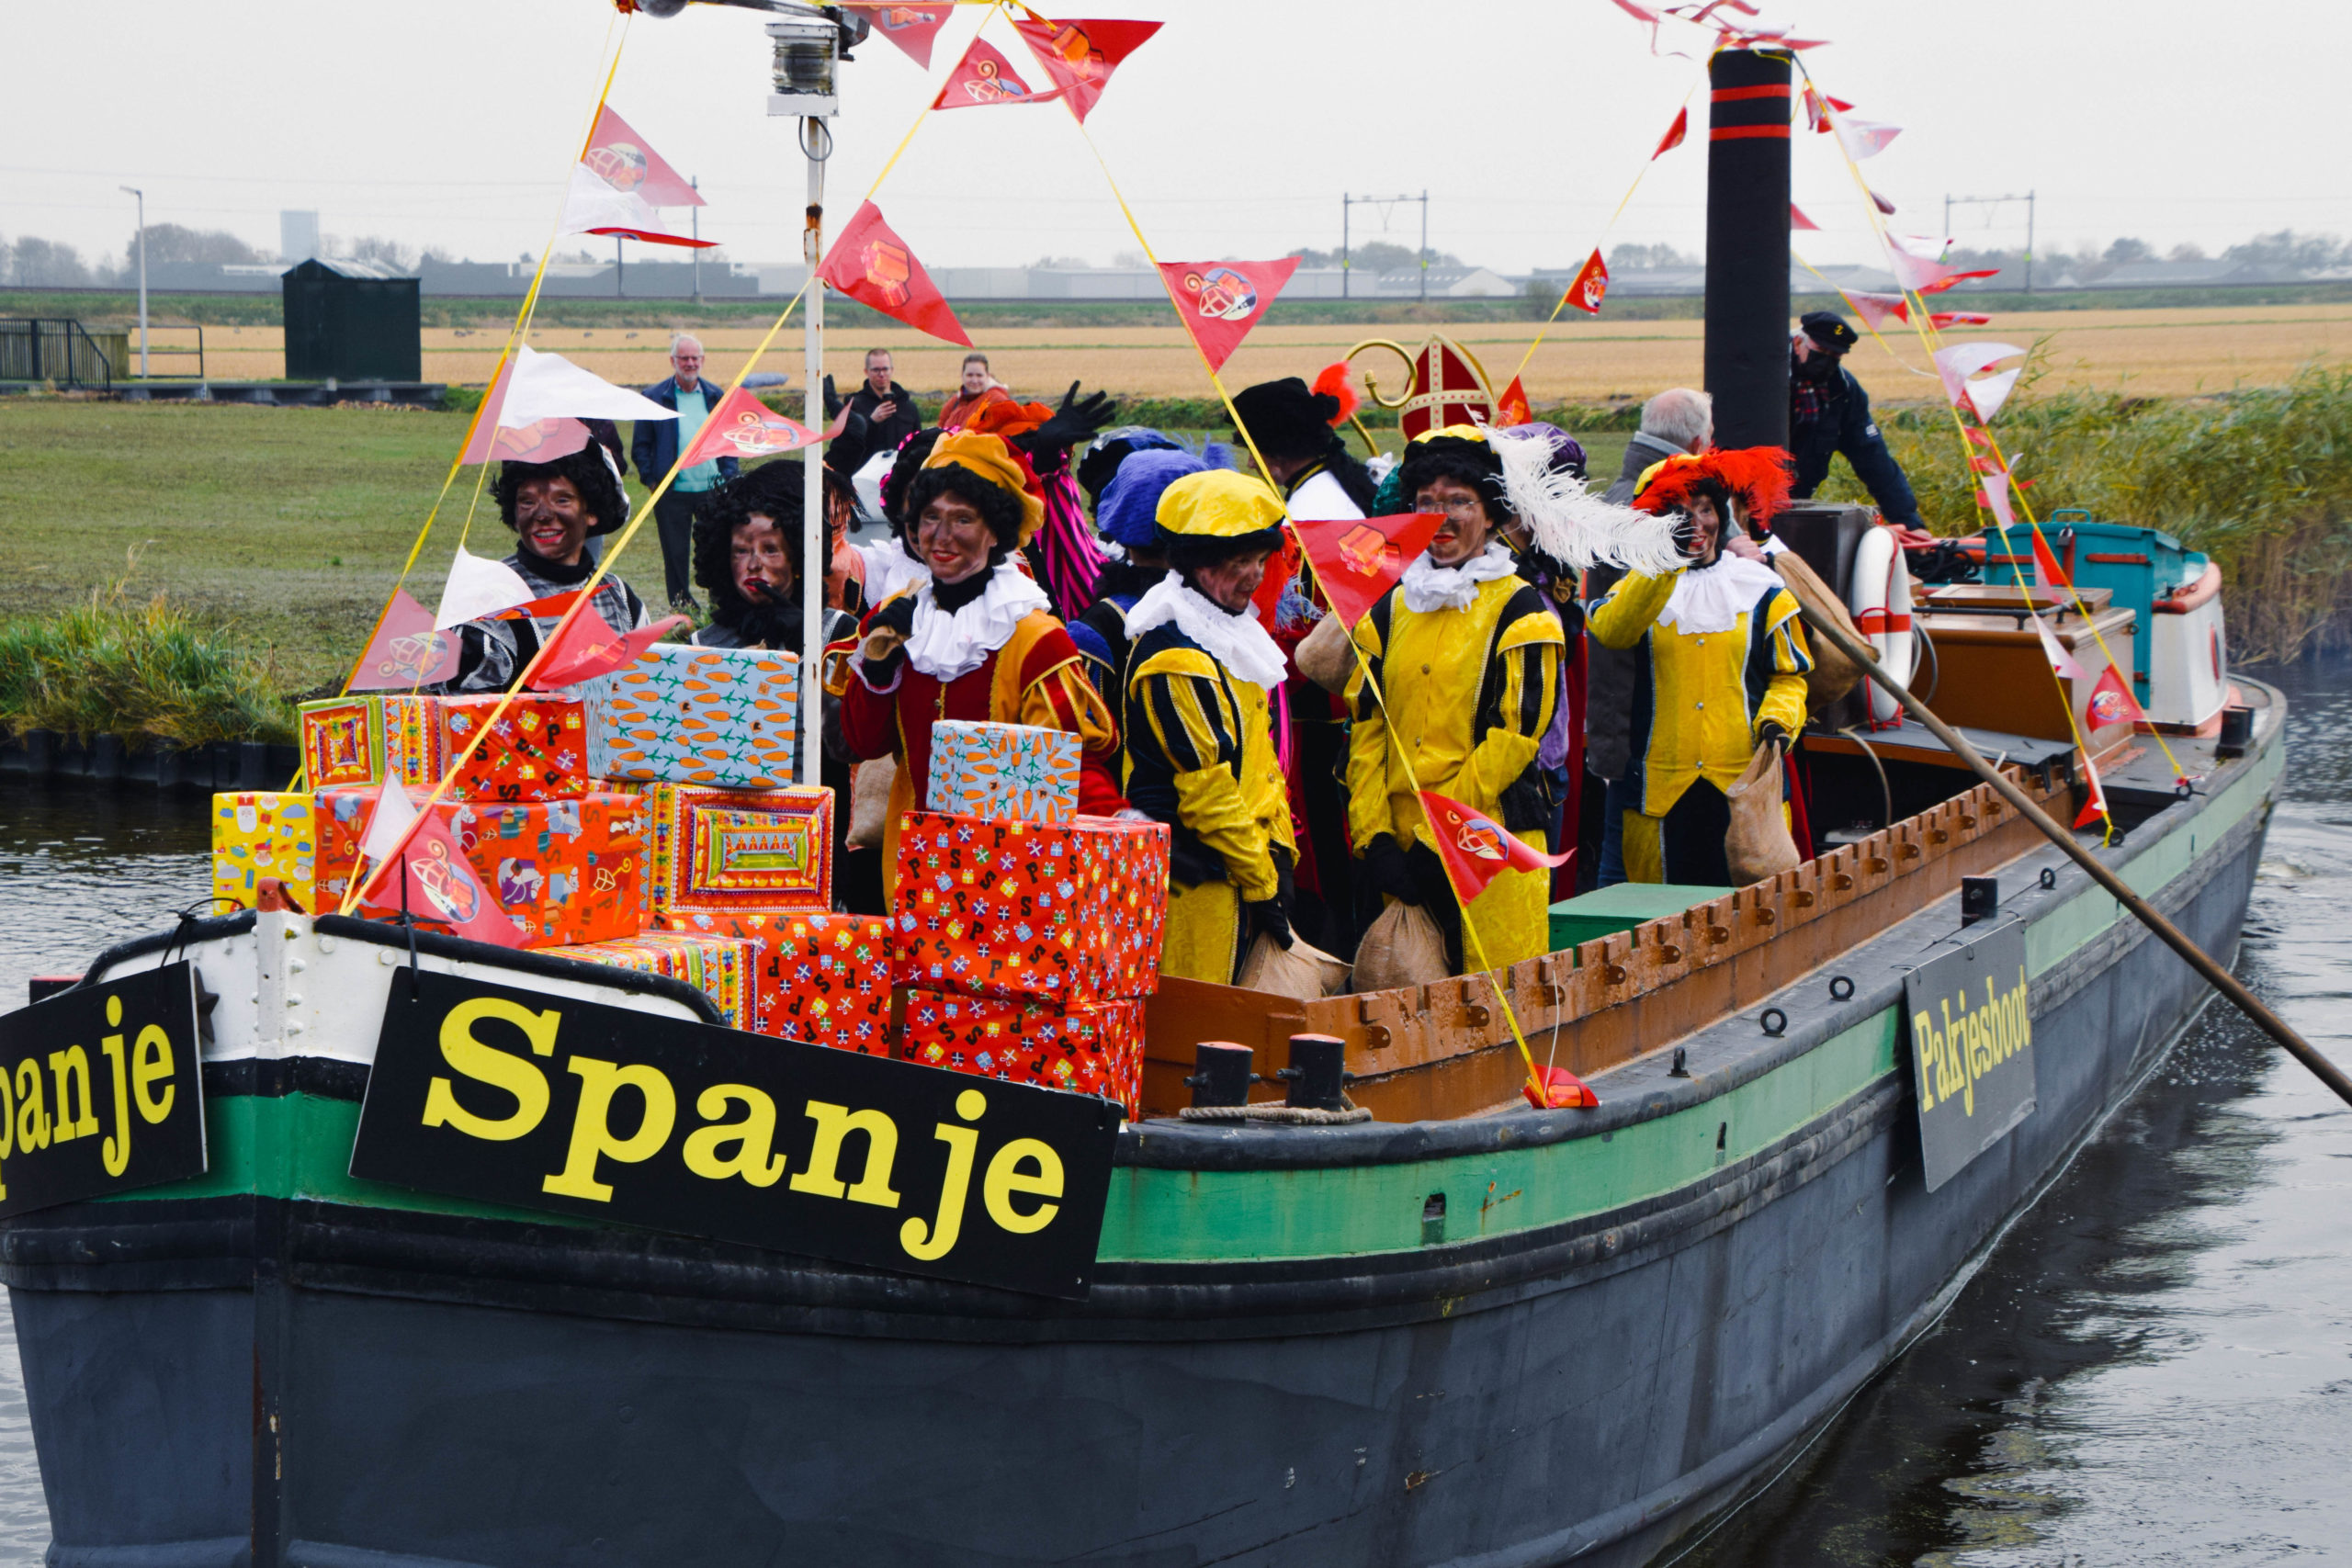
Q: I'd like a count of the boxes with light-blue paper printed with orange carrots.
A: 2